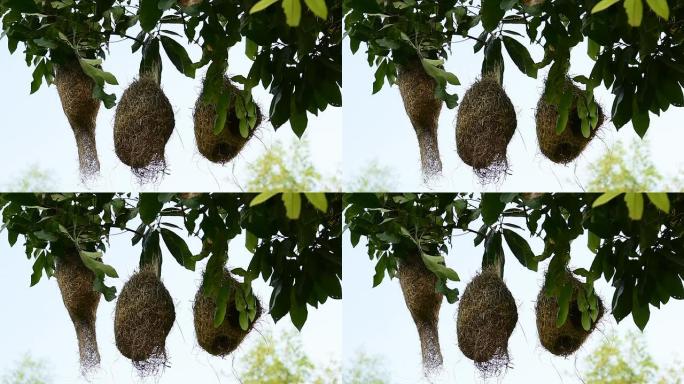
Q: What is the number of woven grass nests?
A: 12